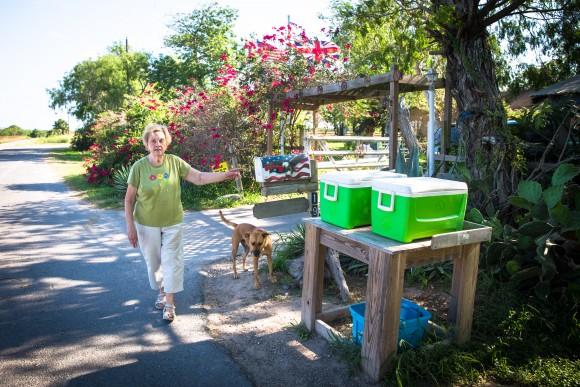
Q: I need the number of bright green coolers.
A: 2